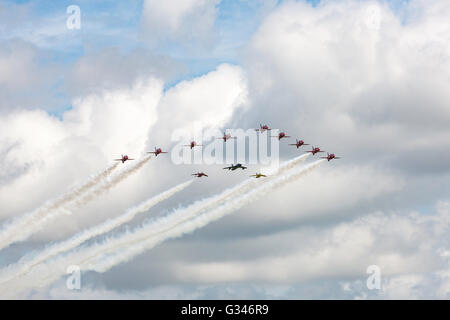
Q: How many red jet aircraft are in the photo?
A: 10